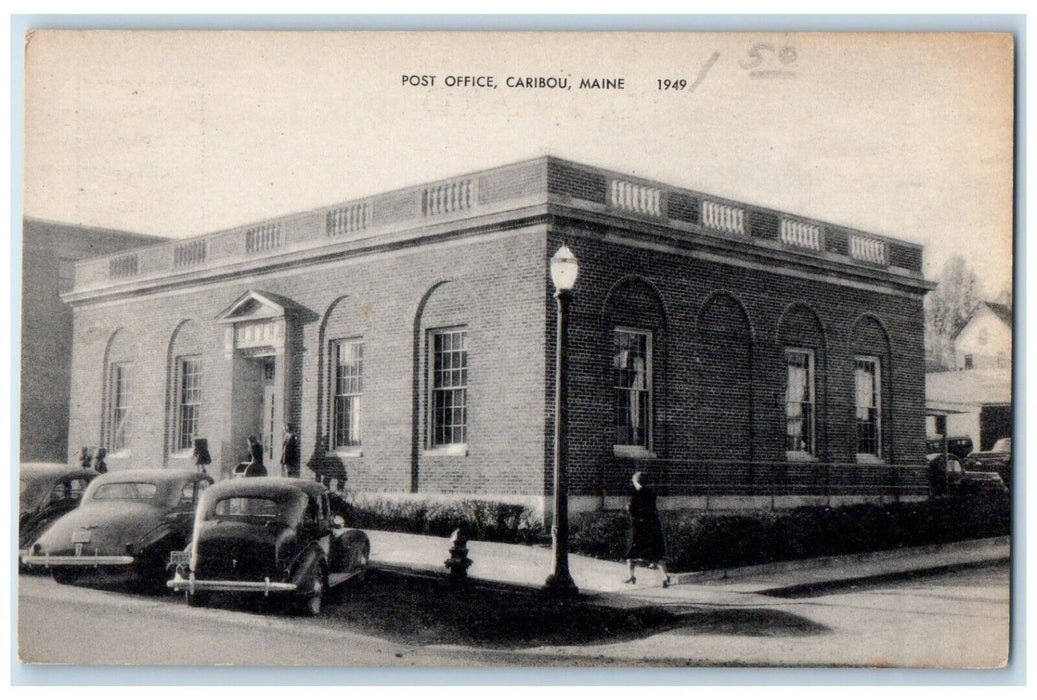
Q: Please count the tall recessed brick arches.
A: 8